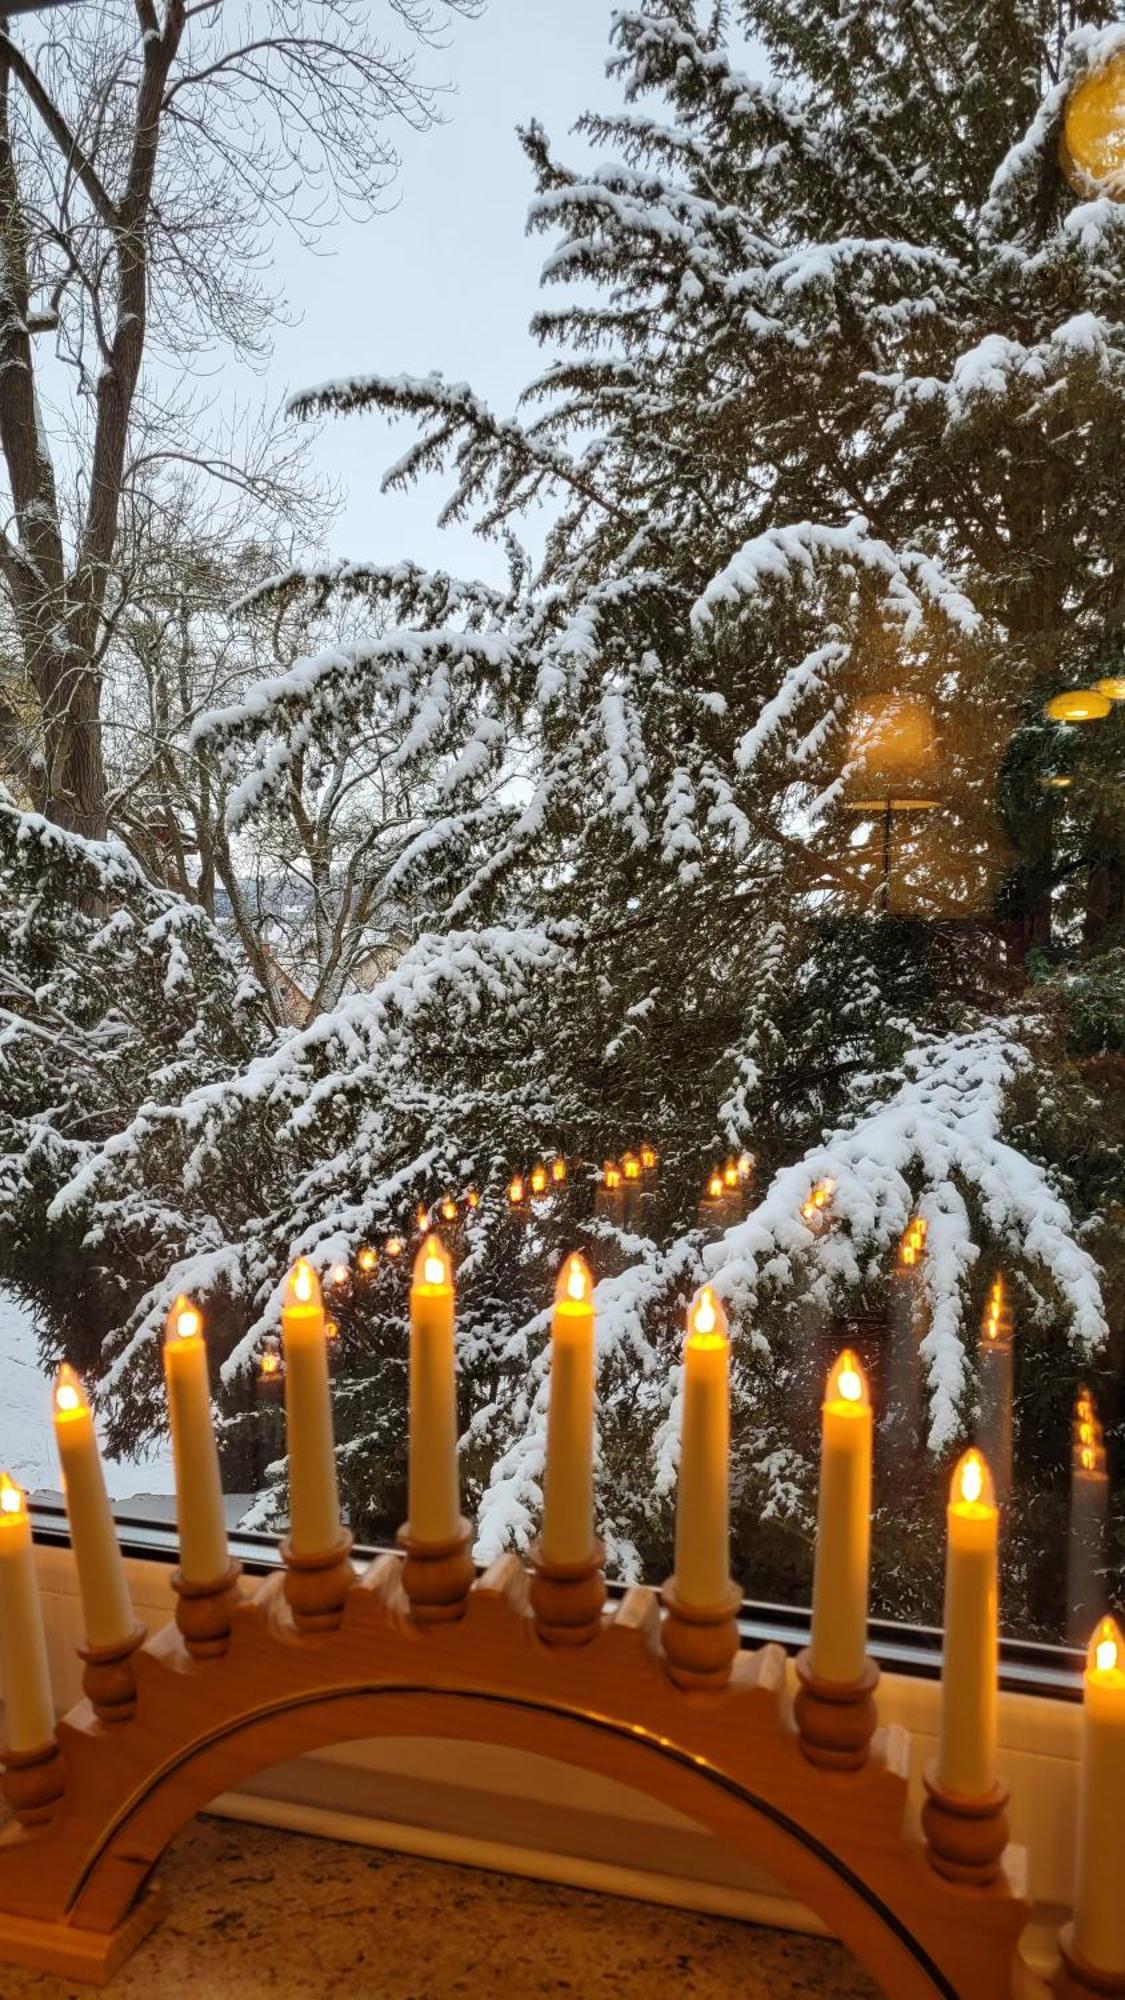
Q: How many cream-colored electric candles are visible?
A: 10